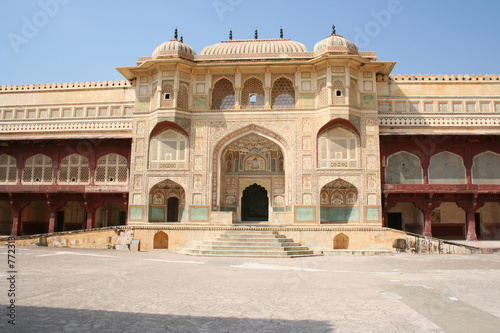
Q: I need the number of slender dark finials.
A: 6